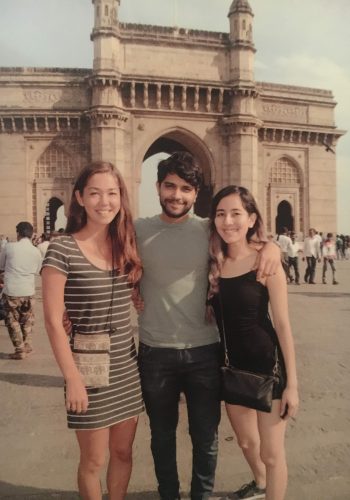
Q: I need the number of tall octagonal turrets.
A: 2